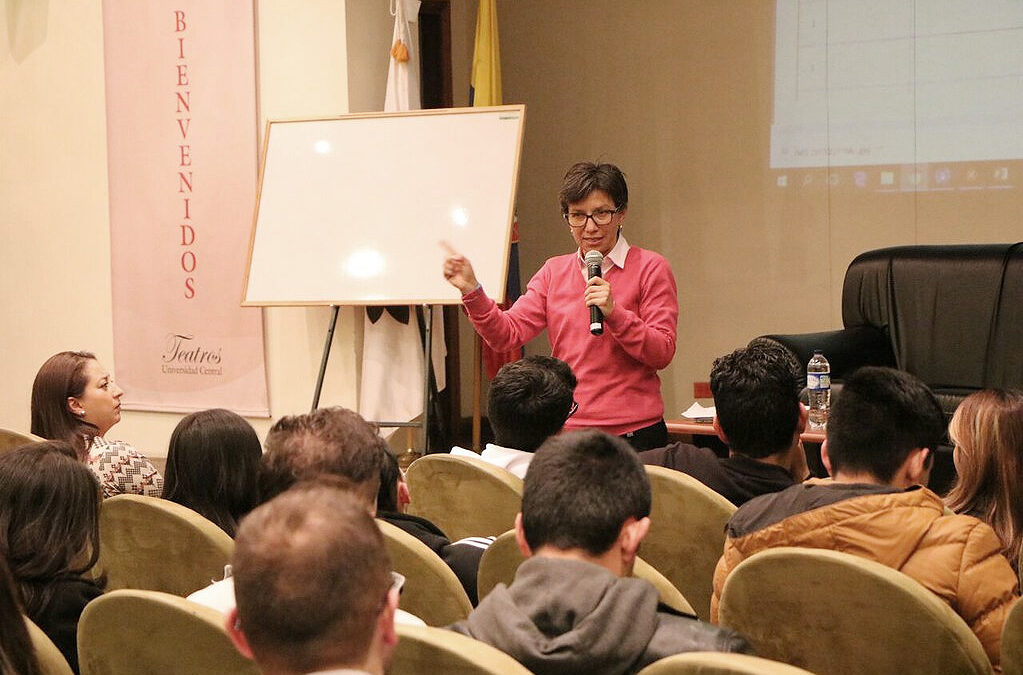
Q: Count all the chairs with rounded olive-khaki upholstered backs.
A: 12